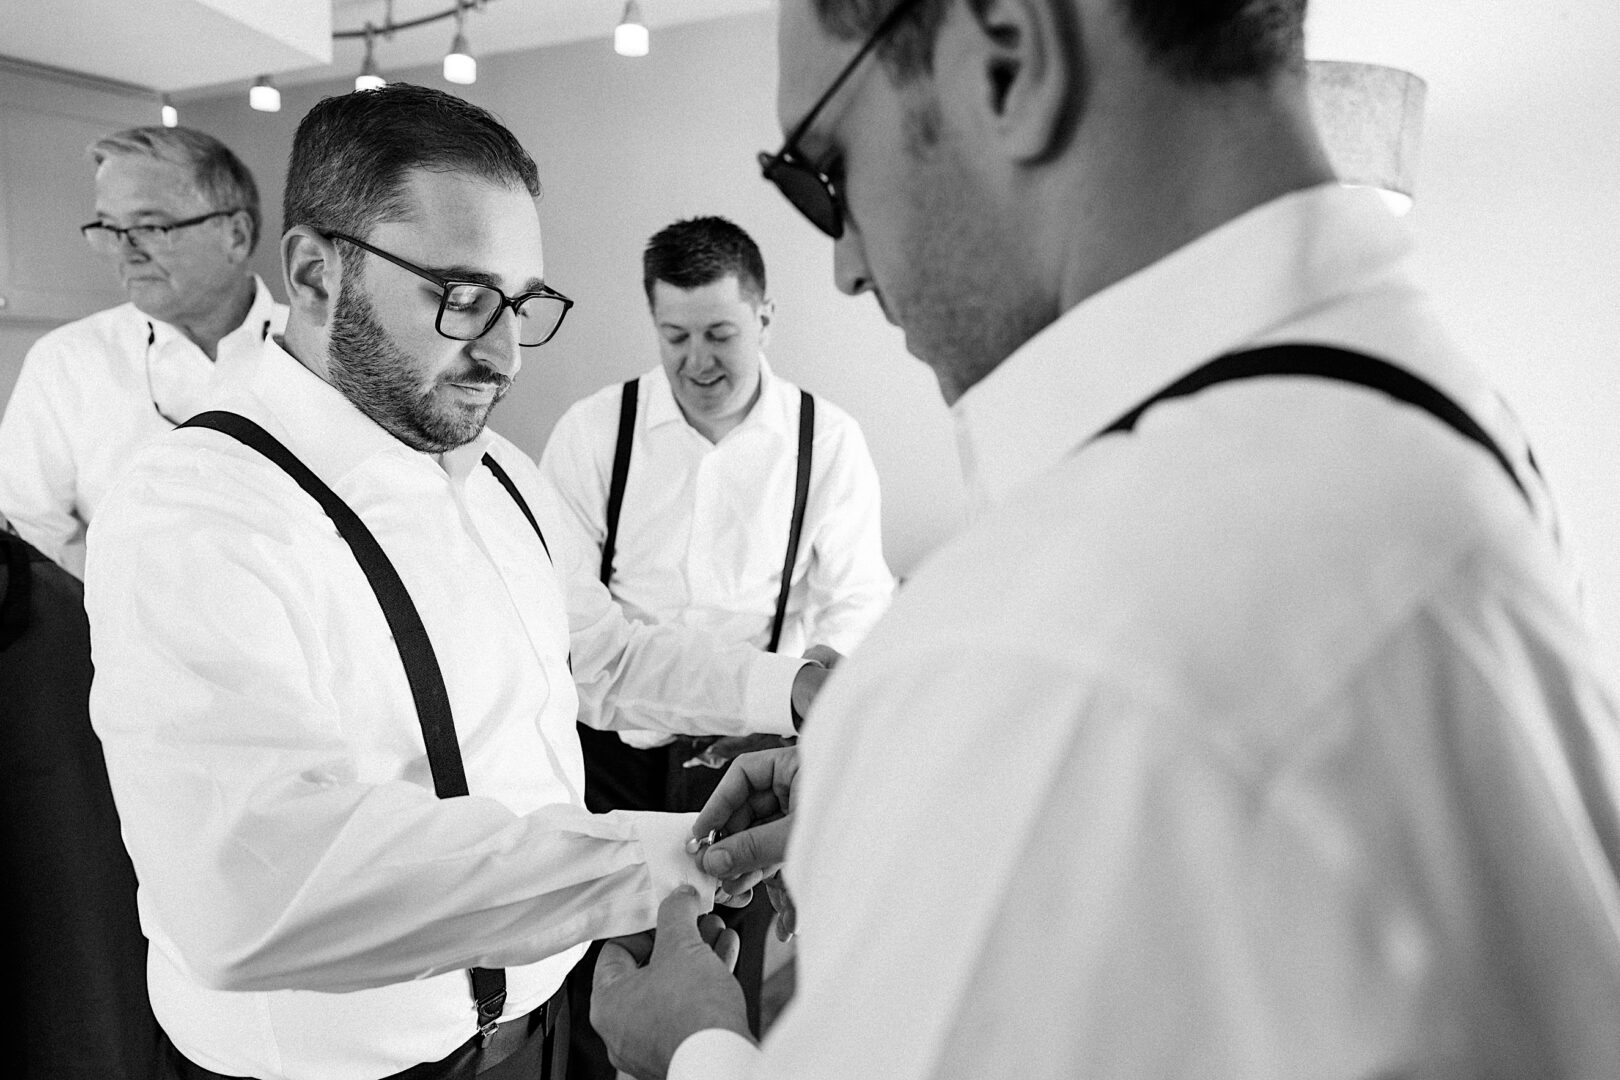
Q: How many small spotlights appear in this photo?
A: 5